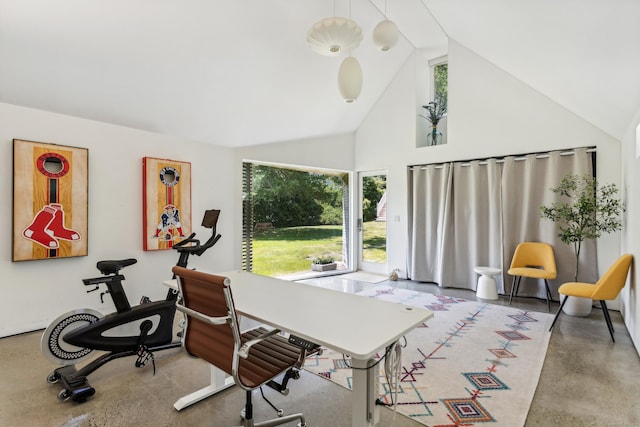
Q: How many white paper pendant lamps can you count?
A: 3